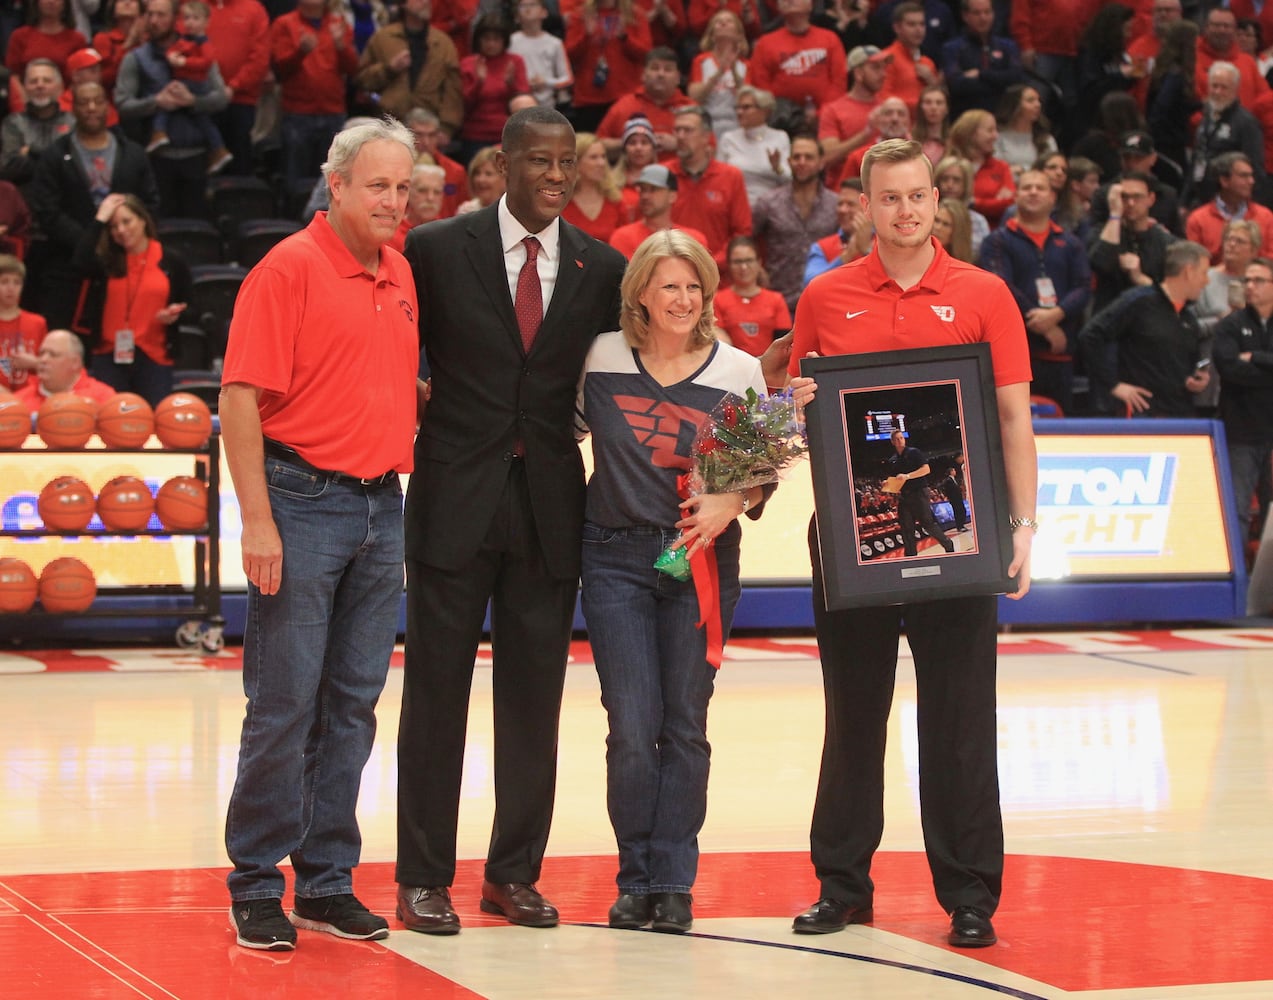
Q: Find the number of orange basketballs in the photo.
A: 9